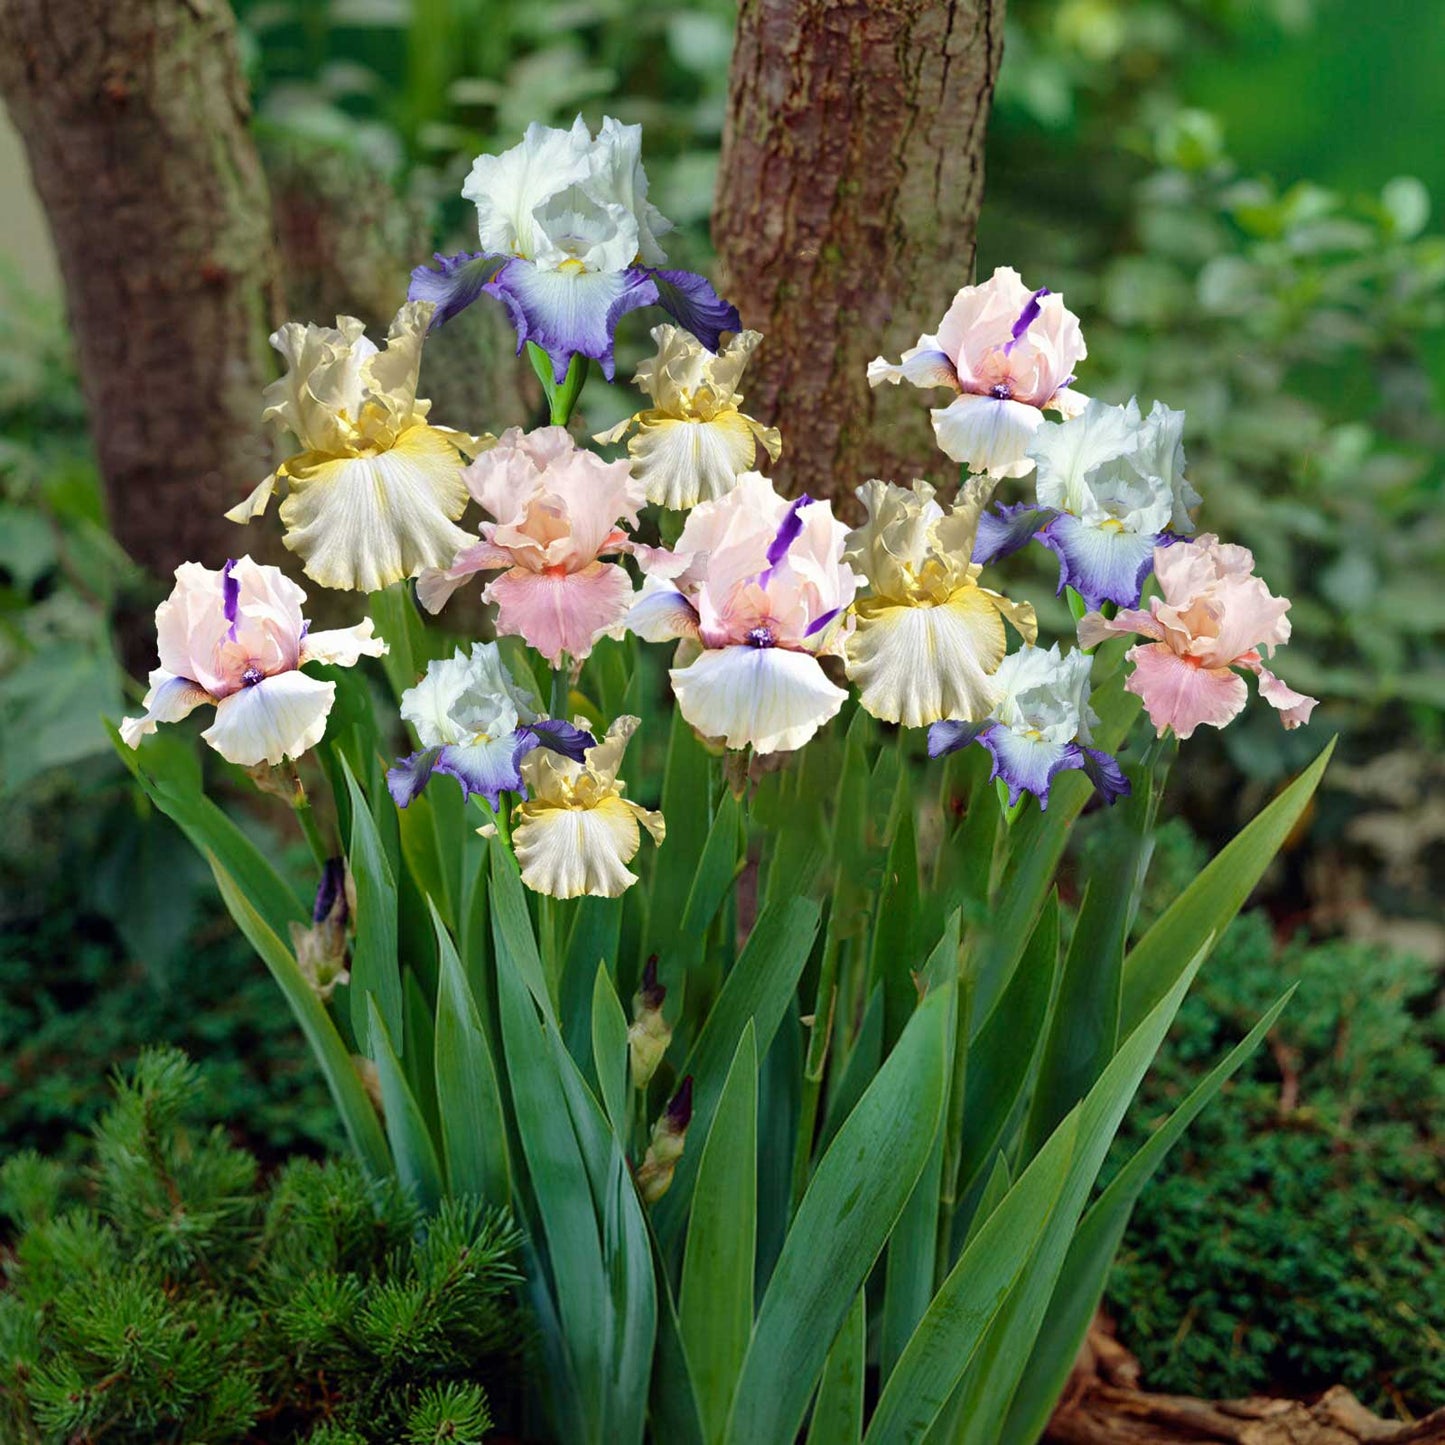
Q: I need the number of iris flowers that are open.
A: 13